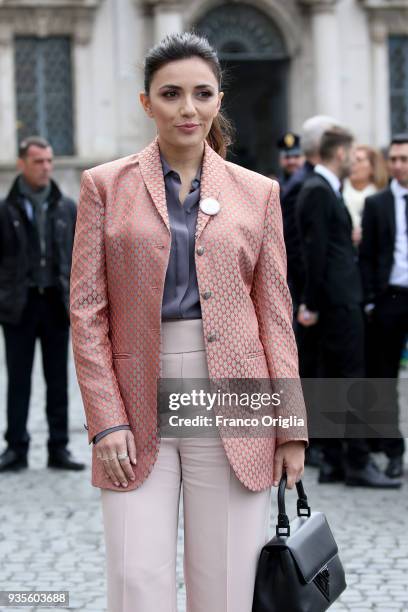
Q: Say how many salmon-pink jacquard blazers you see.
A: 1